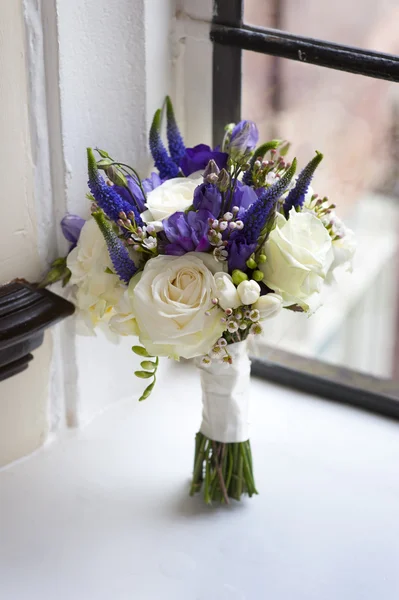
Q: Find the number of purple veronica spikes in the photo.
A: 7